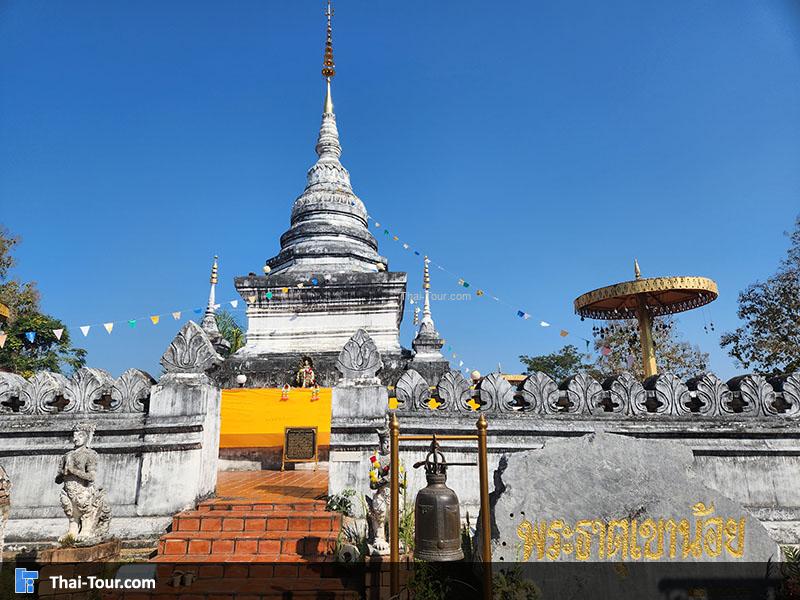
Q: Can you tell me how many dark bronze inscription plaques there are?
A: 1